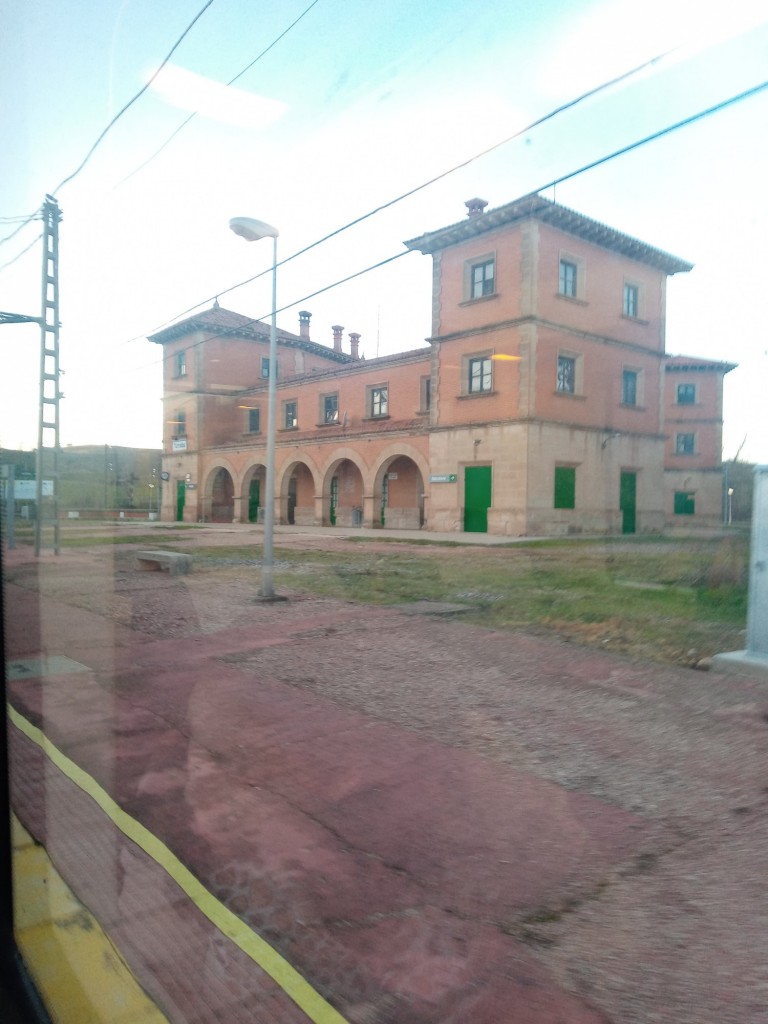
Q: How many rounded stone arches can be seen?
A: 5